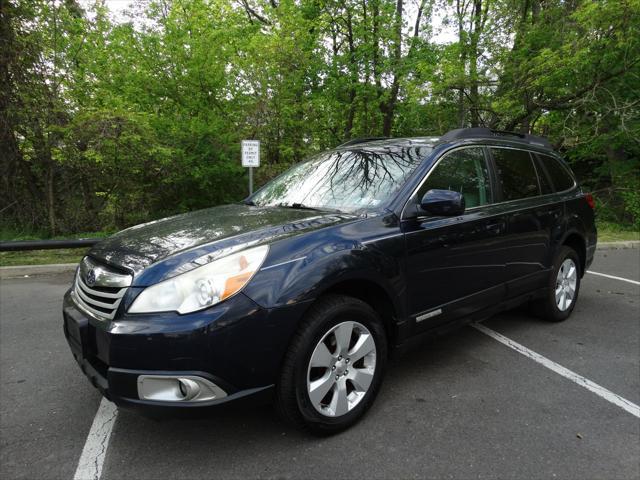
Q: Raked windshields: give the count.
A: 1